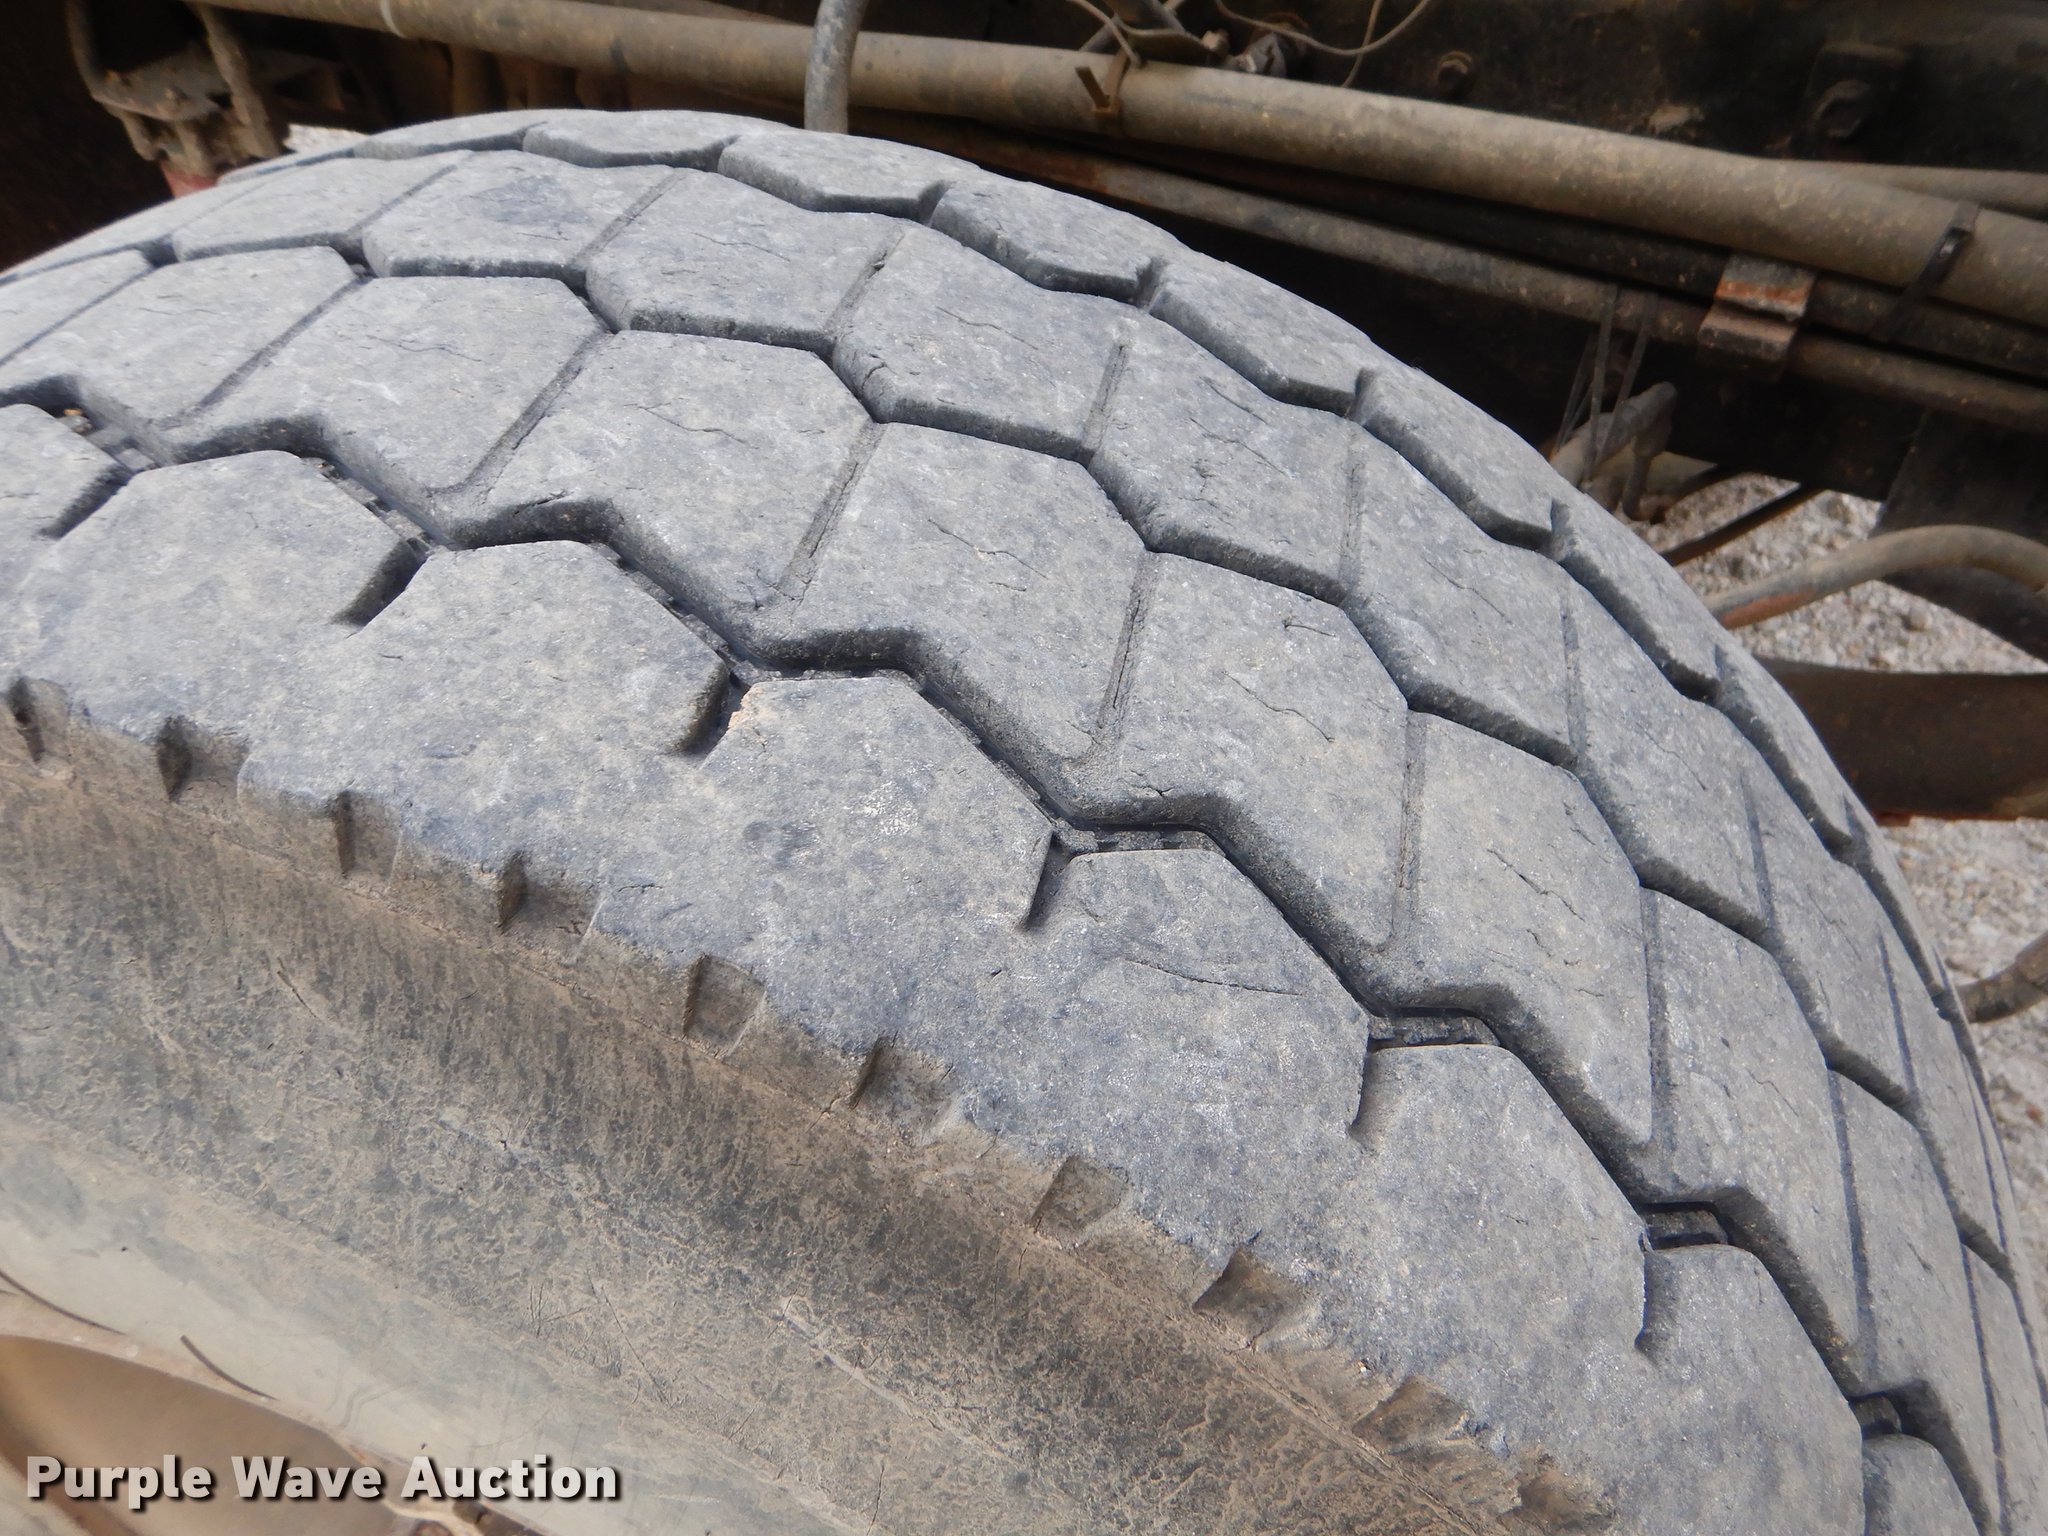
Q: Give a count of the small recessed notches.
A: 10